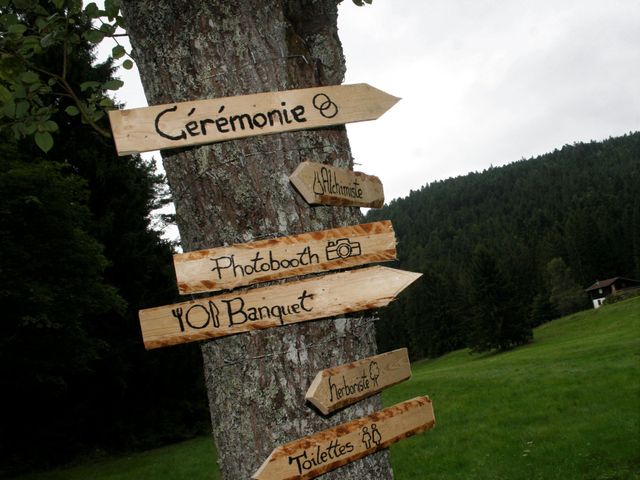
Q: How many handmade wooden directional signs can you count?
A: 6